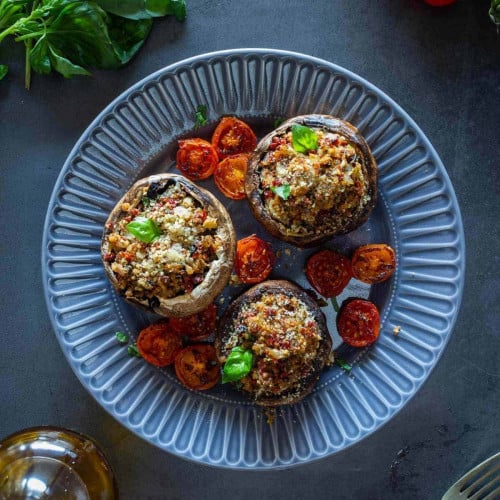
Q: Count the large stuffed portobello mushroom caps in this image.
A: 3